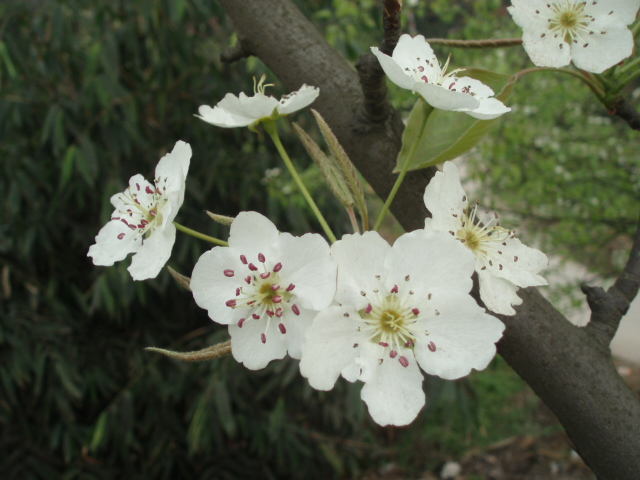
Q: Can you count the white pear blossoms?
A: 7